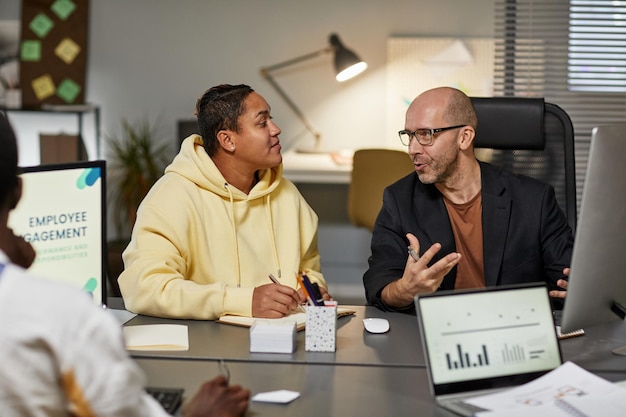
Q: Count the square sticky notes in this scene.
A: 6